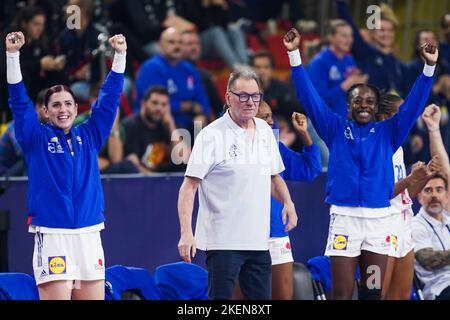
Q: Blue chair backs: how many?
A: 4